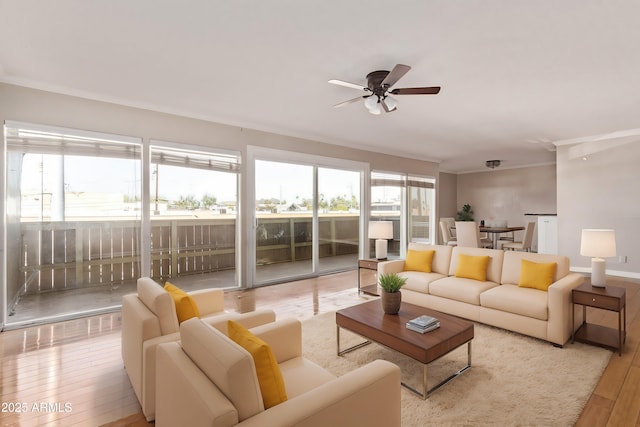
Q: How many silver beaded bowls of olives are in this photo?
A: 0